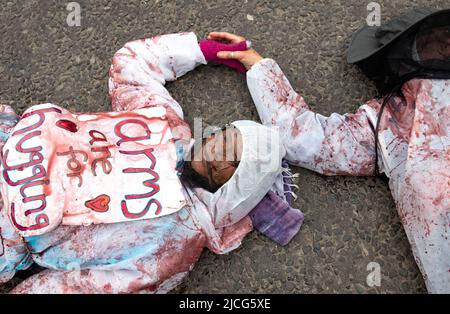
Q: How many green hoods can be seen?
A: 0